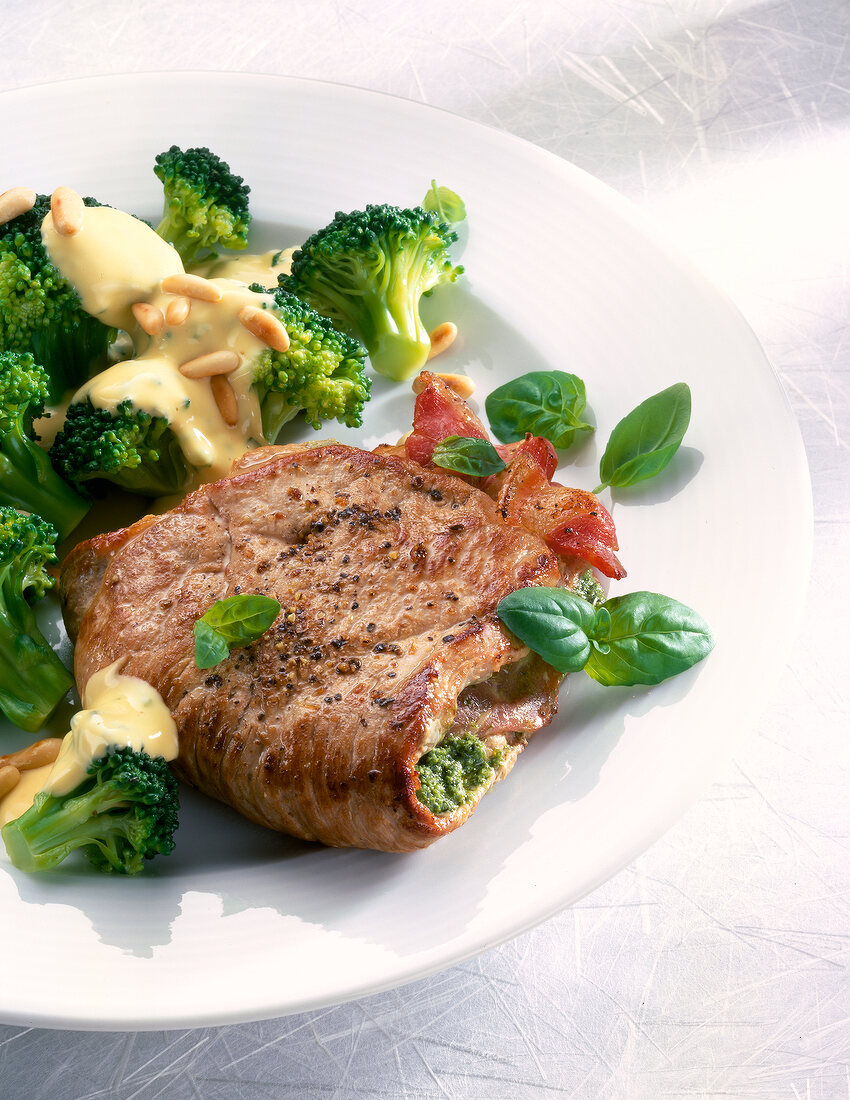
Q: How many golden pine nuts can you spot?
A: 12